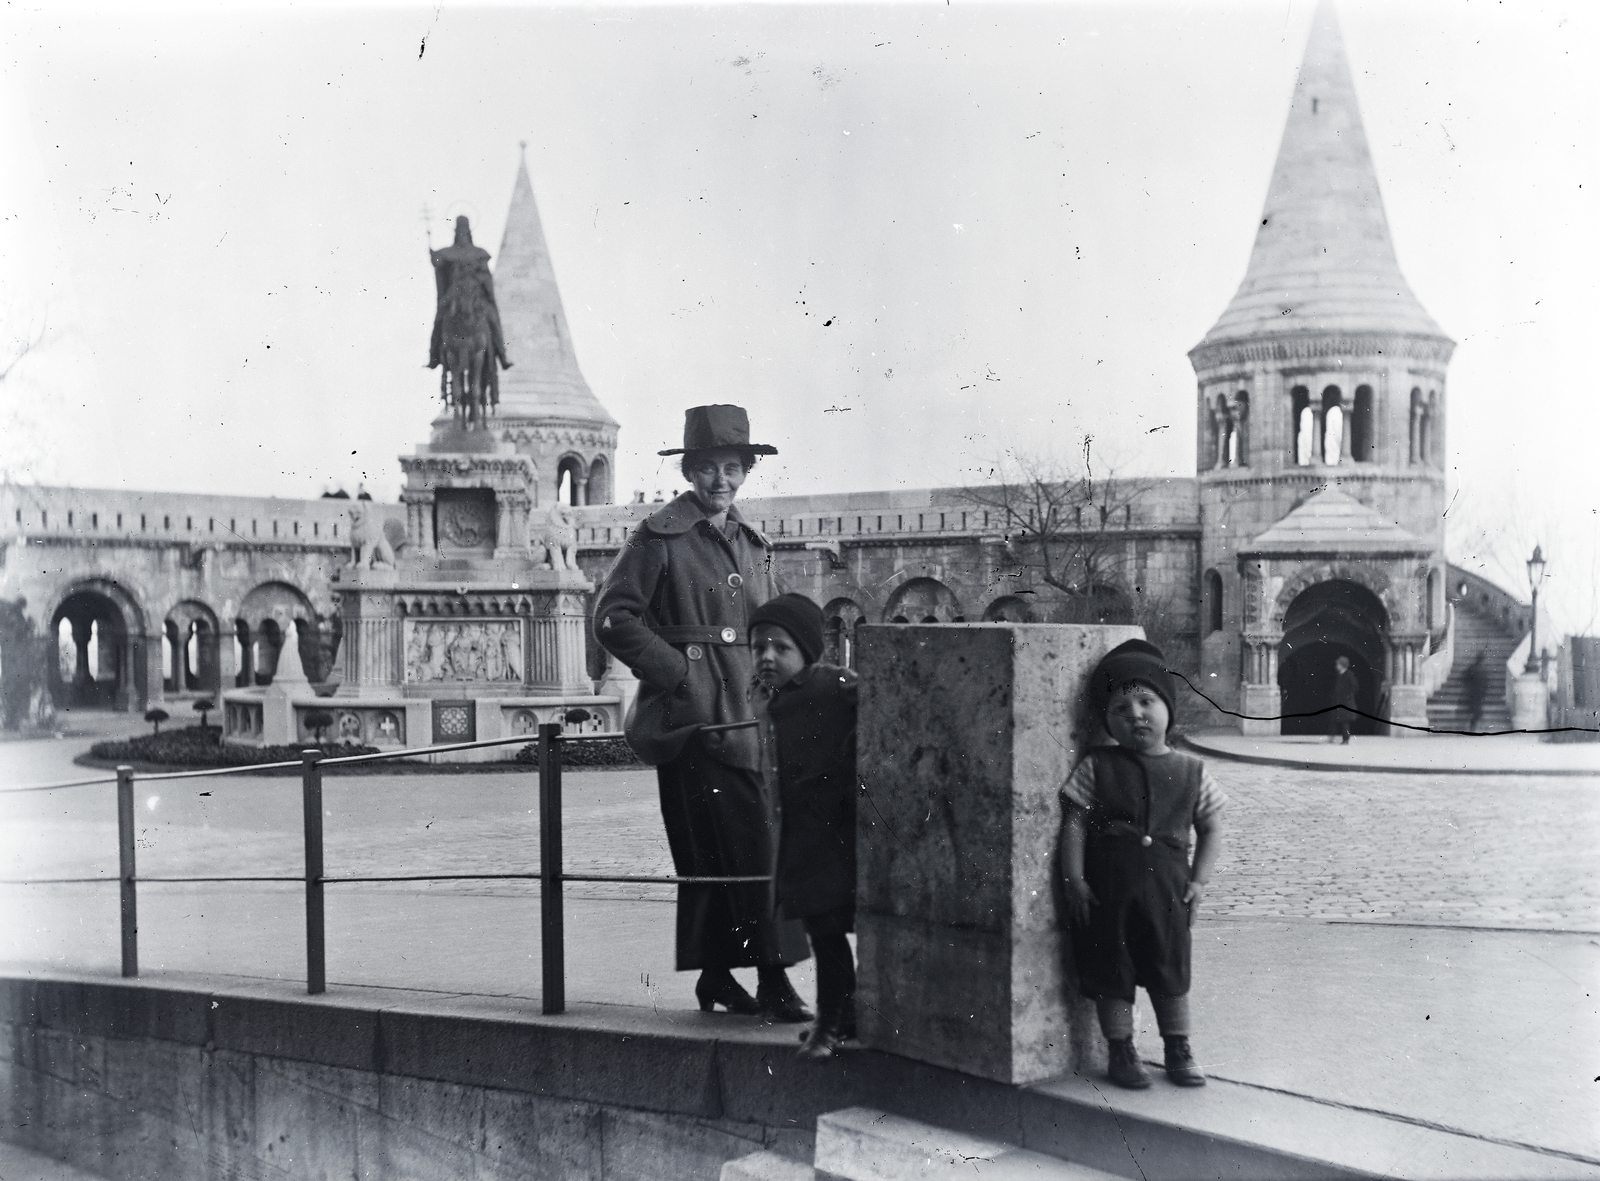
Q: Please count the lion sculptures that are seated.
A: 2